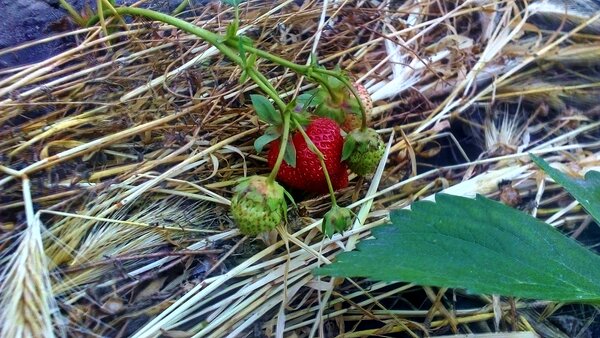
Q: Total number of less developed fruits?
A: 4